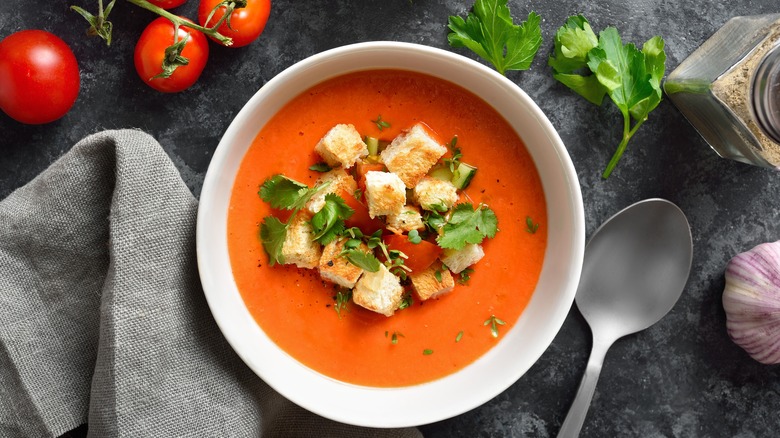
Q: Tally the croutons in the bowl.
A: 11